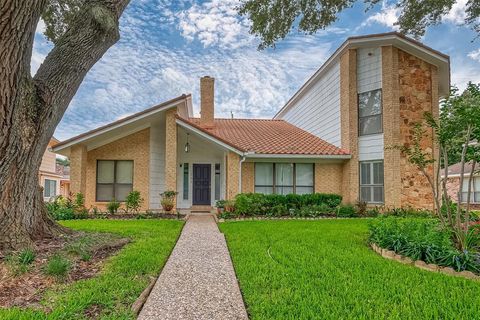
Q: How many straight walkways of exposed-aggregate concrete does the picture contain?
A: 1